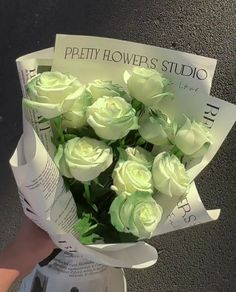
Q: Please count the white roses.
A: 11